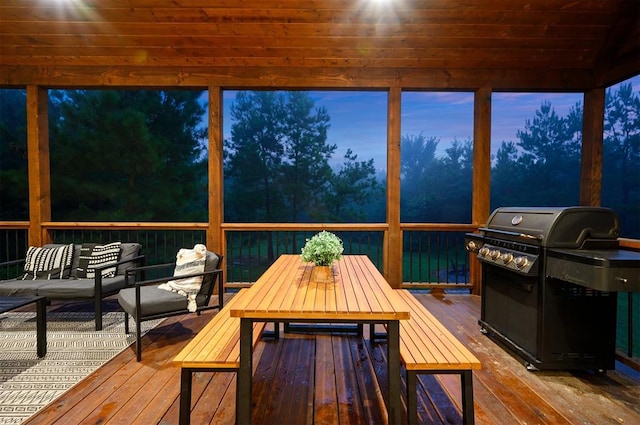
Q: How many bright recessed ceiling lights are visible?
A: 2